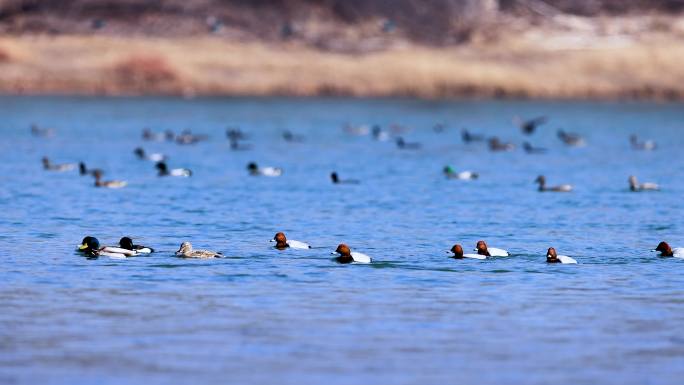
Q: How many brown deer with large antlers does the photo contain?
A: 0